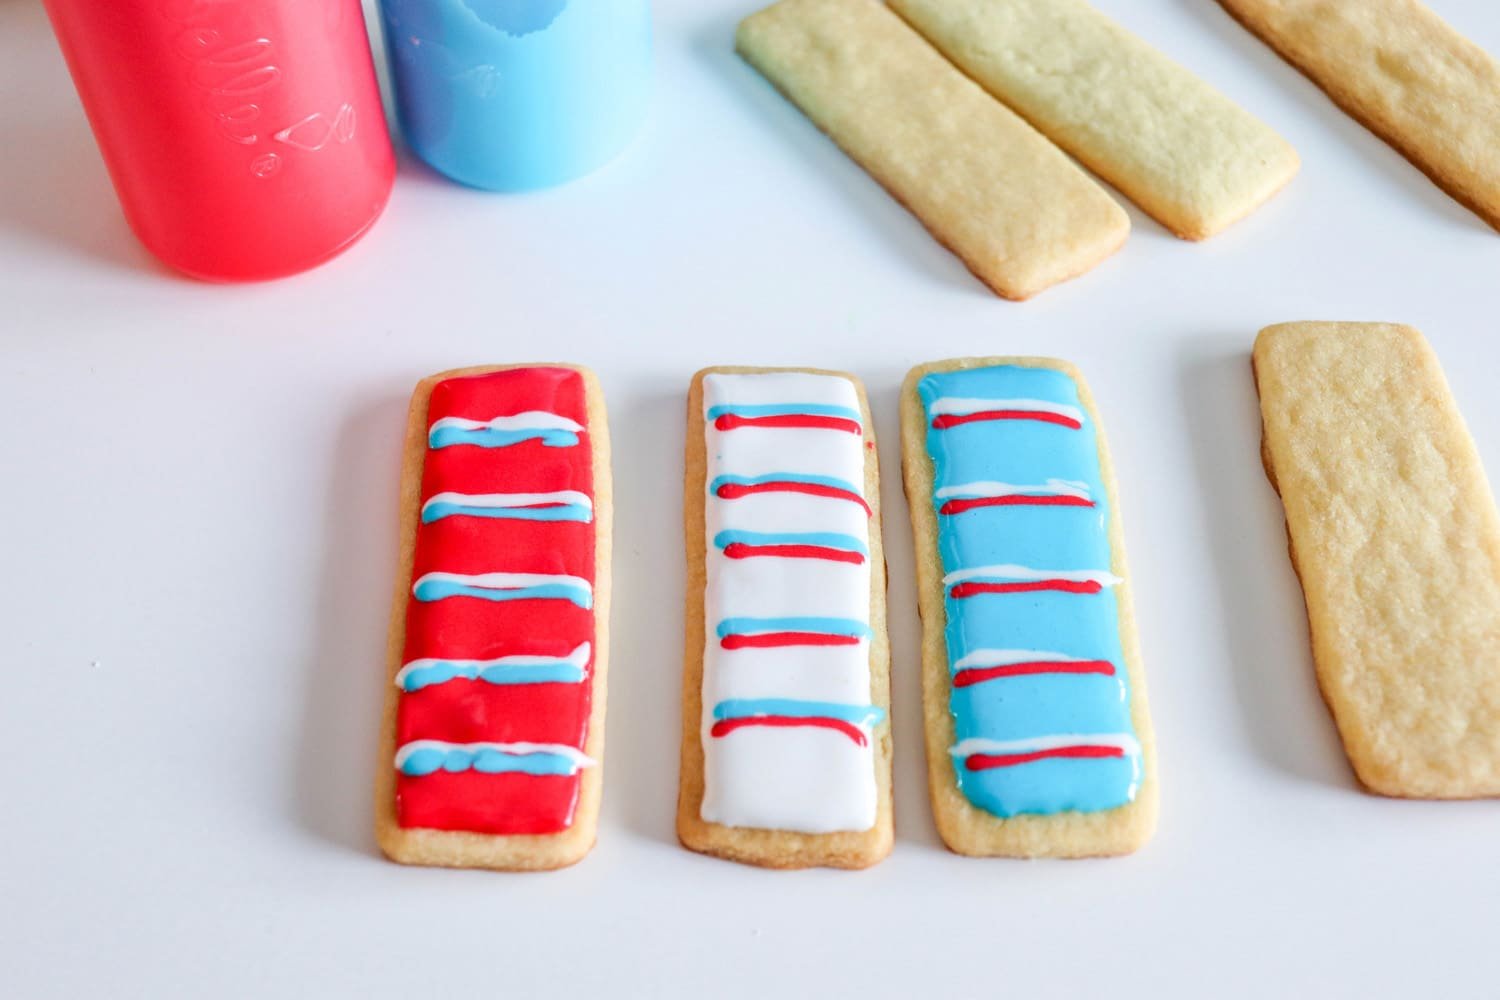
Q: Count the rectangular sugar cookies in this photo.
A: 7